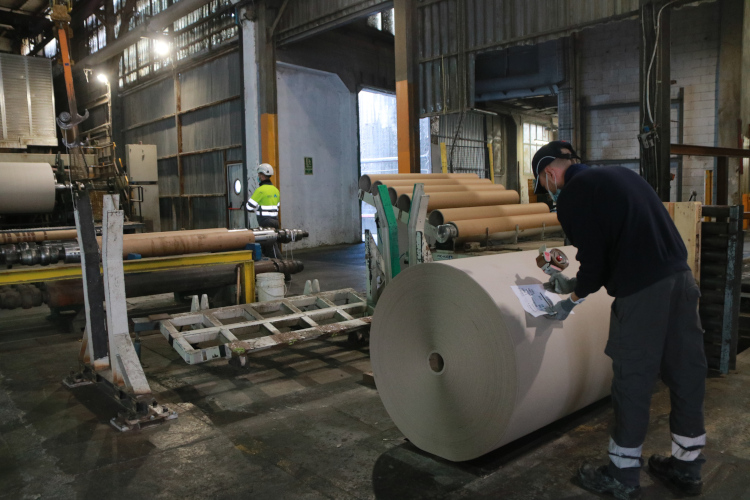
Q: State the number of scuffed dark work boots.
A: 2